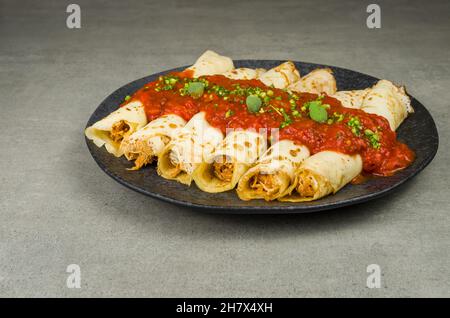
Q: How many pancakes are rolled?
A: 6